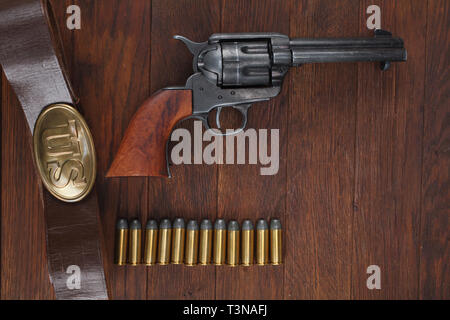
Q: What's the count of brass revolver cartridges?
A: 12